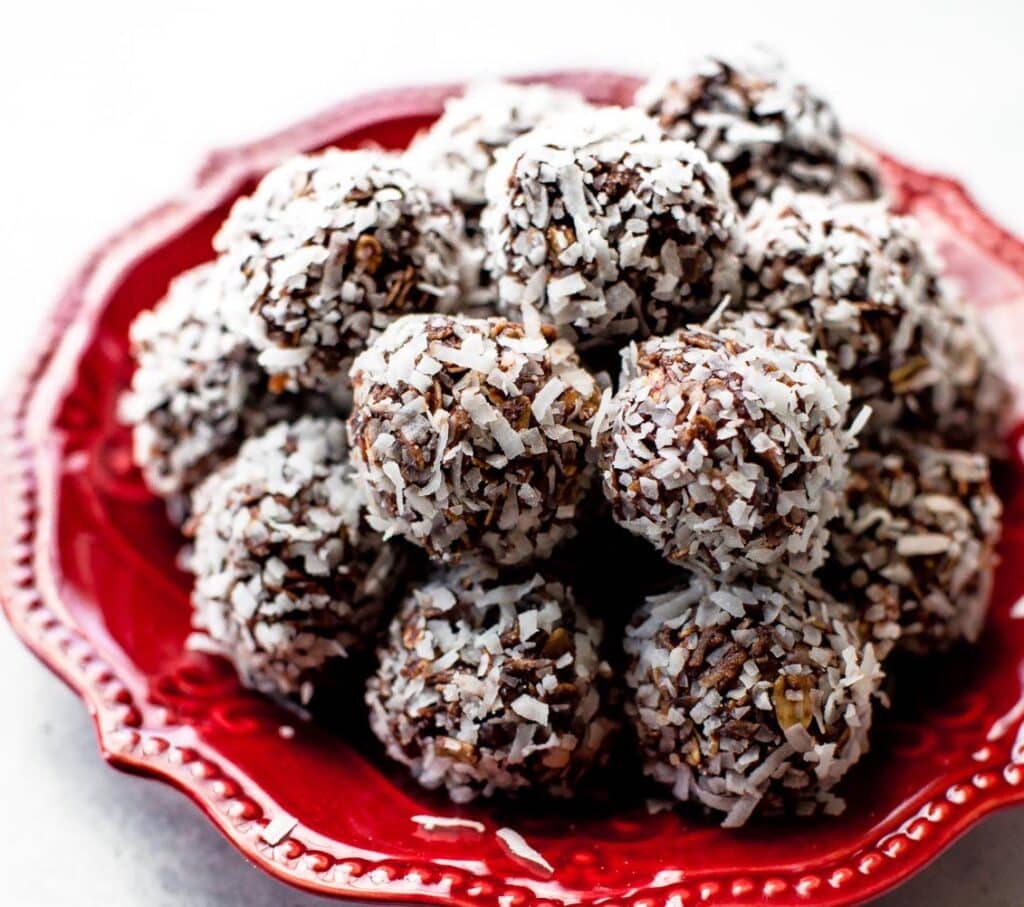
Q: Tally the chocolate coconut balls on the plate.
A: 13